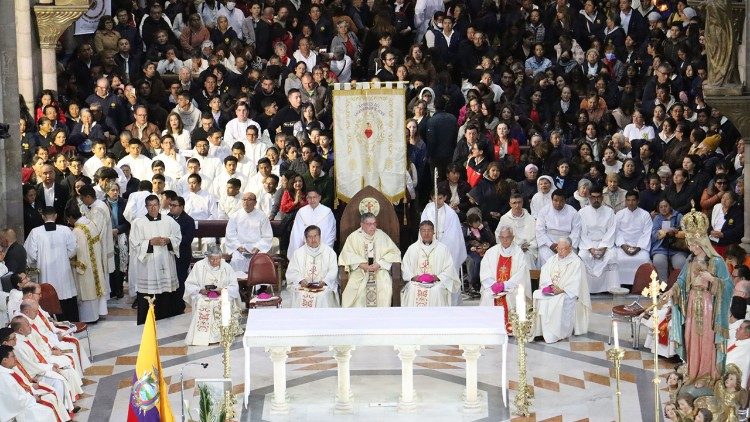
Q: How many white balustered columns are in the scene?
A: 4